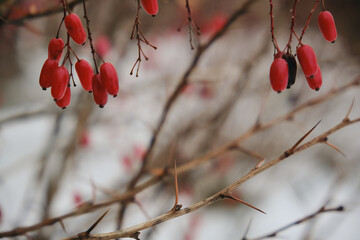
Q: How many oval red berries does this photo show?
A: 13